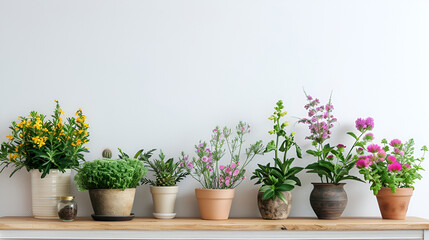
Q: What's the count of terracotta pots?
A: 2